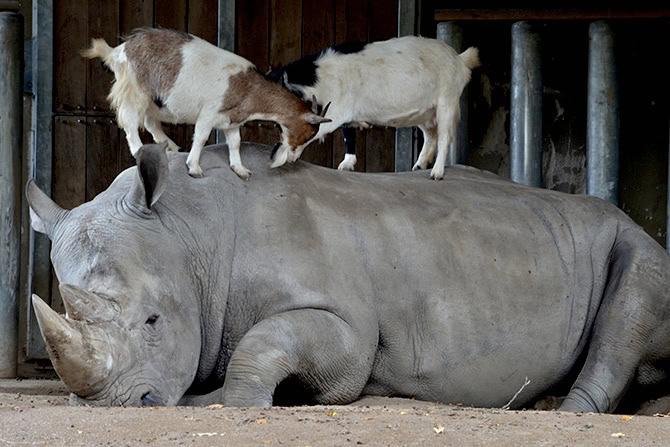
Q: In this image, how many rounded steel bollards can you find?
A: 4